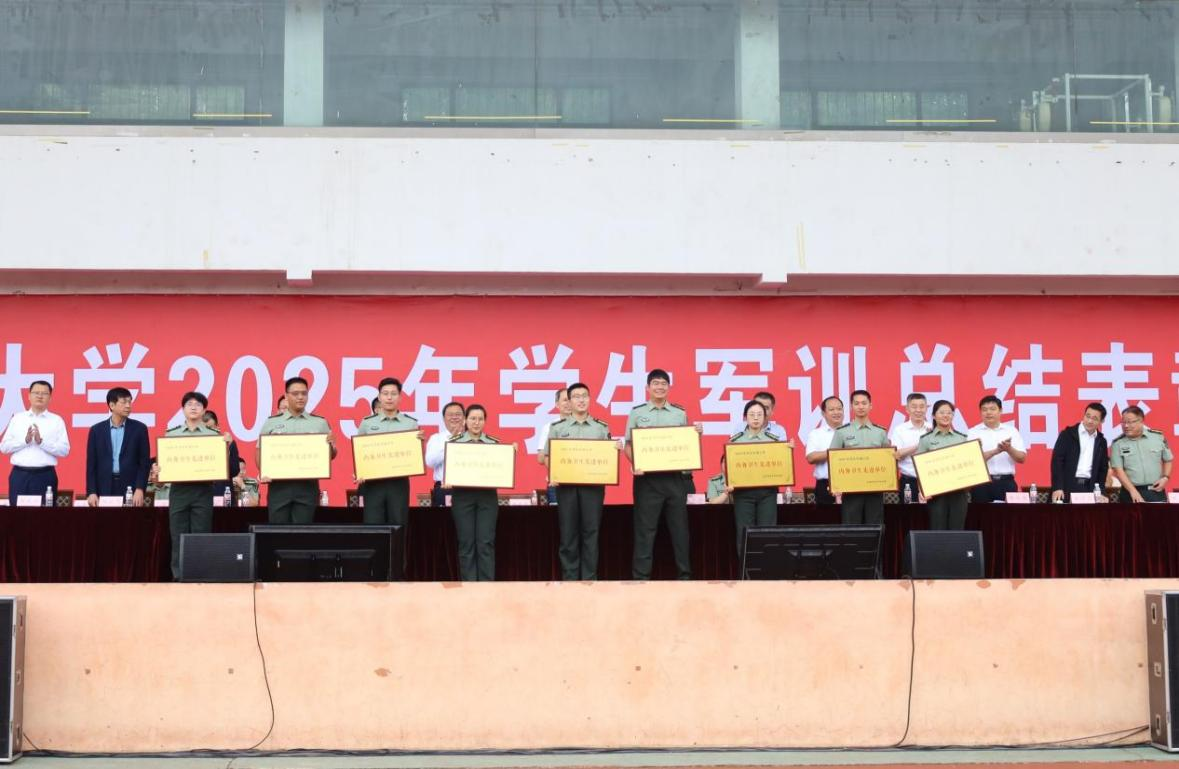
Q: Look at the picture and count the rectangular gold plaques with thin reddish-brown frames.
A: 9